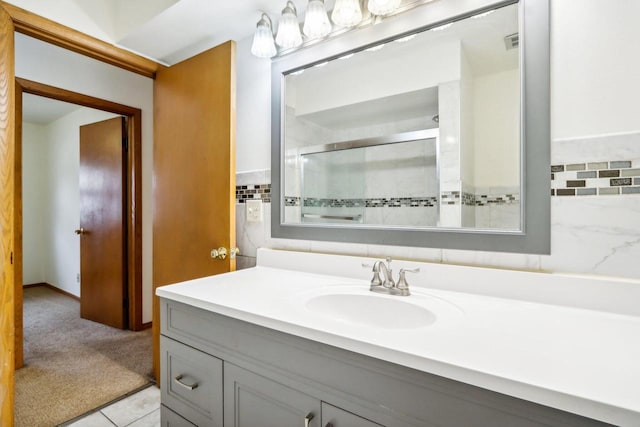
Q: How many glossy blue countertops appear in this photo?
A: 0